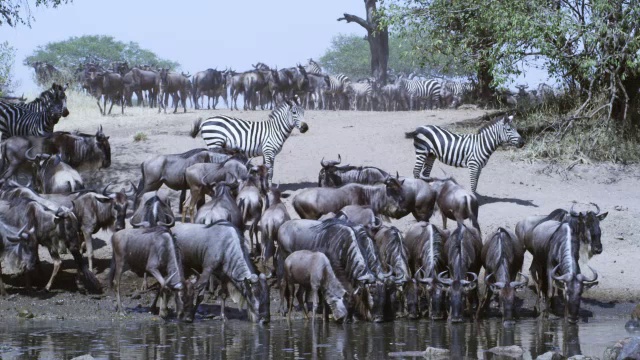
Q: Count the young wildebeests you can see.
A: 1